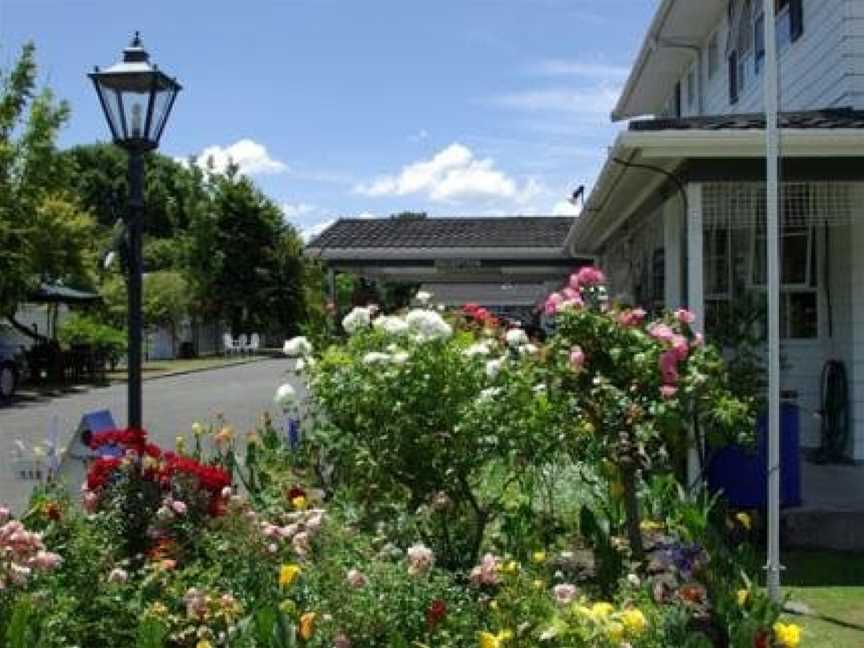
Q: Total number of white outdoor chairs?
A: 3